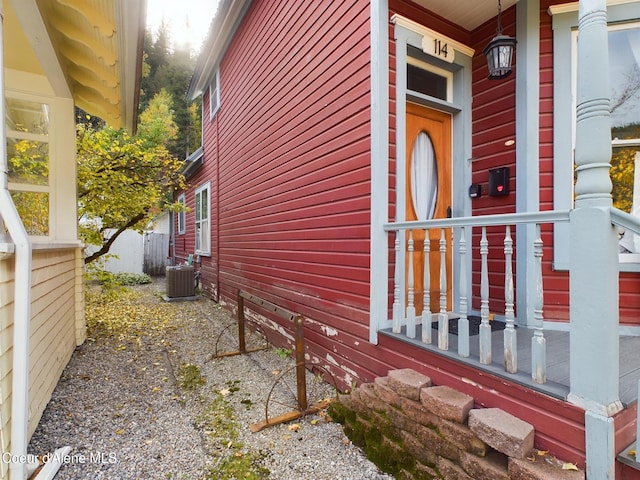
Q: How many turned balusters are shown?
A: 8